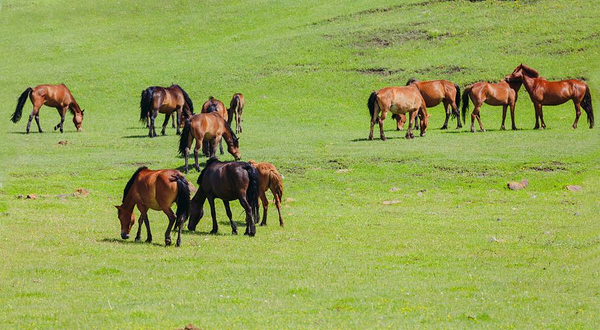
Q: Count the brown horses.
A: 11